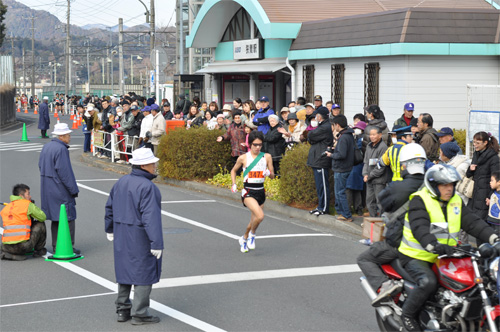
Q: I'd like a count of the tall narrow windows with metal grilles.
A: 3